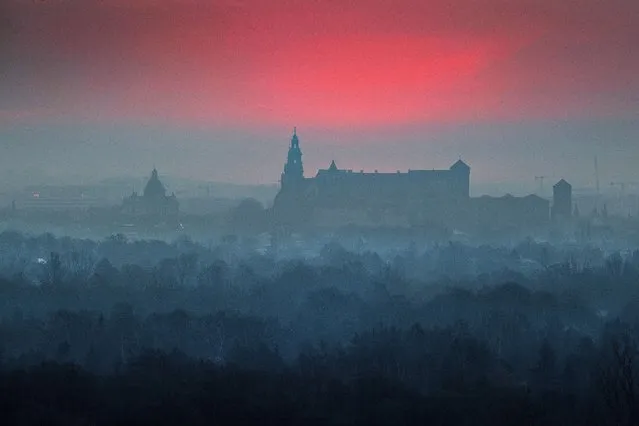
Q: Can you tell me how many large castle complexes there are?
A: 1